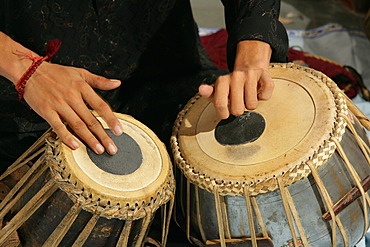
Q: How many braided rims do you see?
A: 2